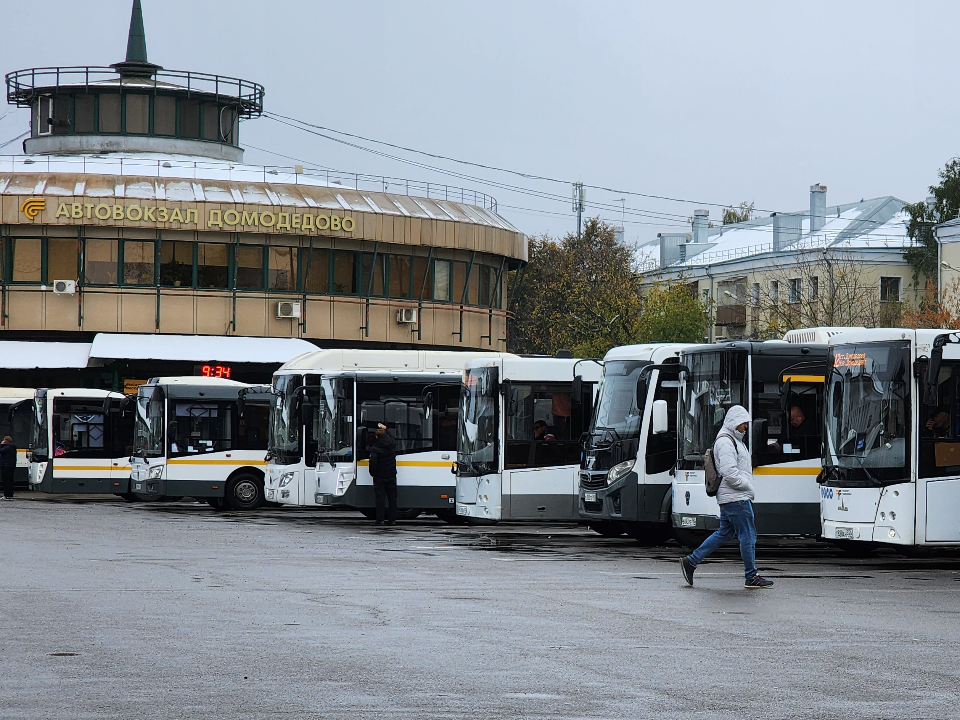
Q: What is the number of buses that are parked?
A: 9